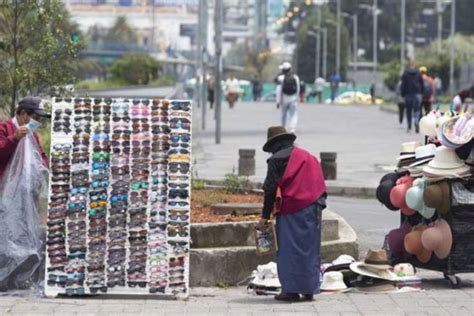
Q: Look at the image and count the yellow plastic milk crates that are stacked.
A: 0